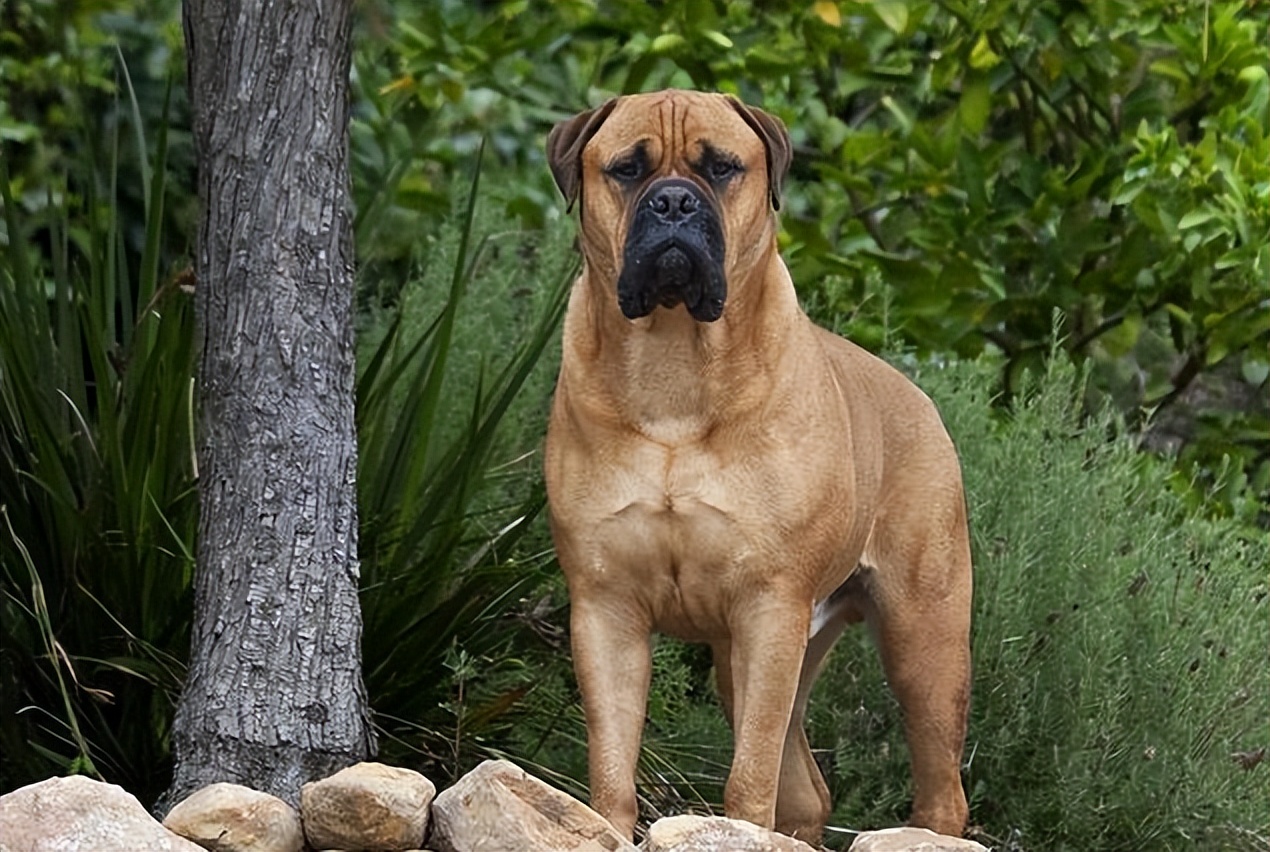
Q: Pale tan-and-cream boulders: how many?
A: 6